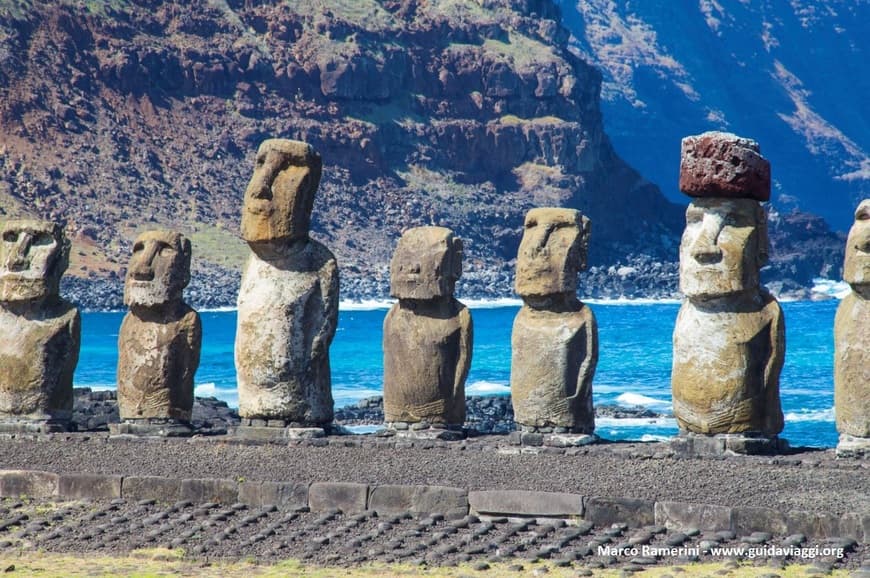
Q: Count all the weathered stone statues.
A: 7